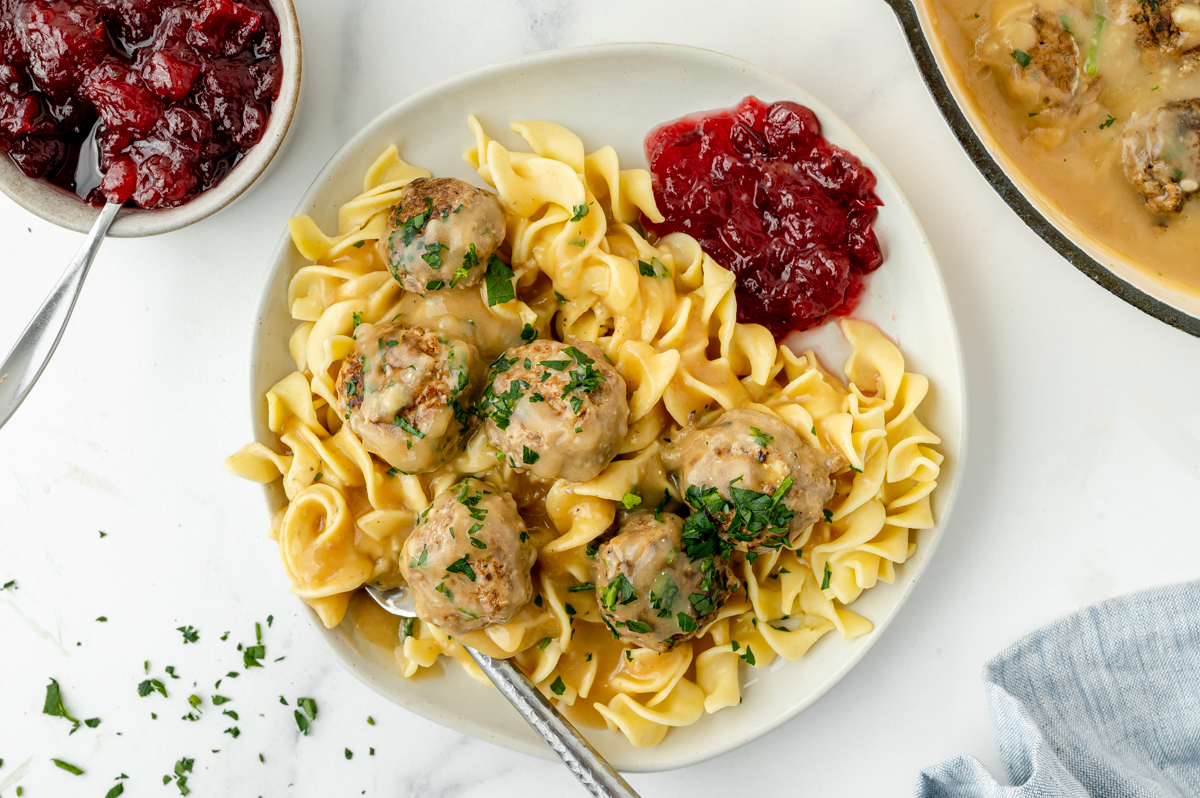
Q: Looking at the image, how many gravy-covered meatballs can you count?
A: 9